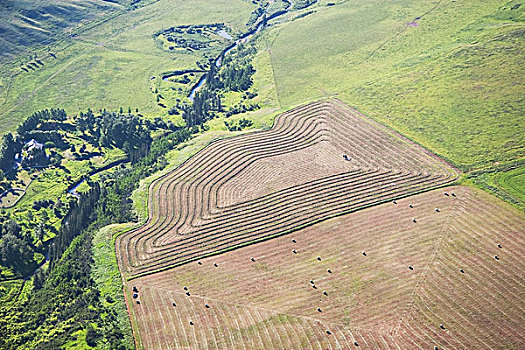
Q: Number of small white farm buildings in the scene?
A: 1